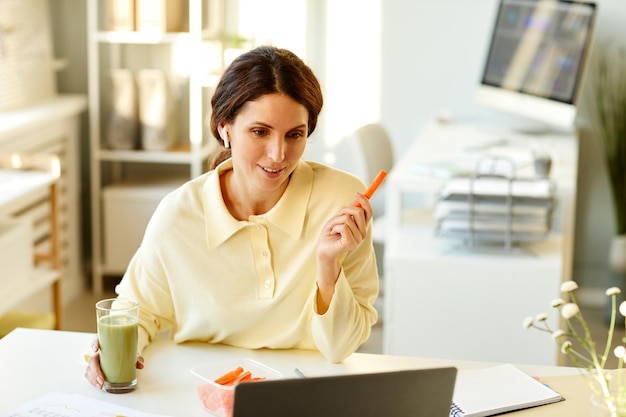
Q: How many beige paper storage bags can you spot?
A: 2